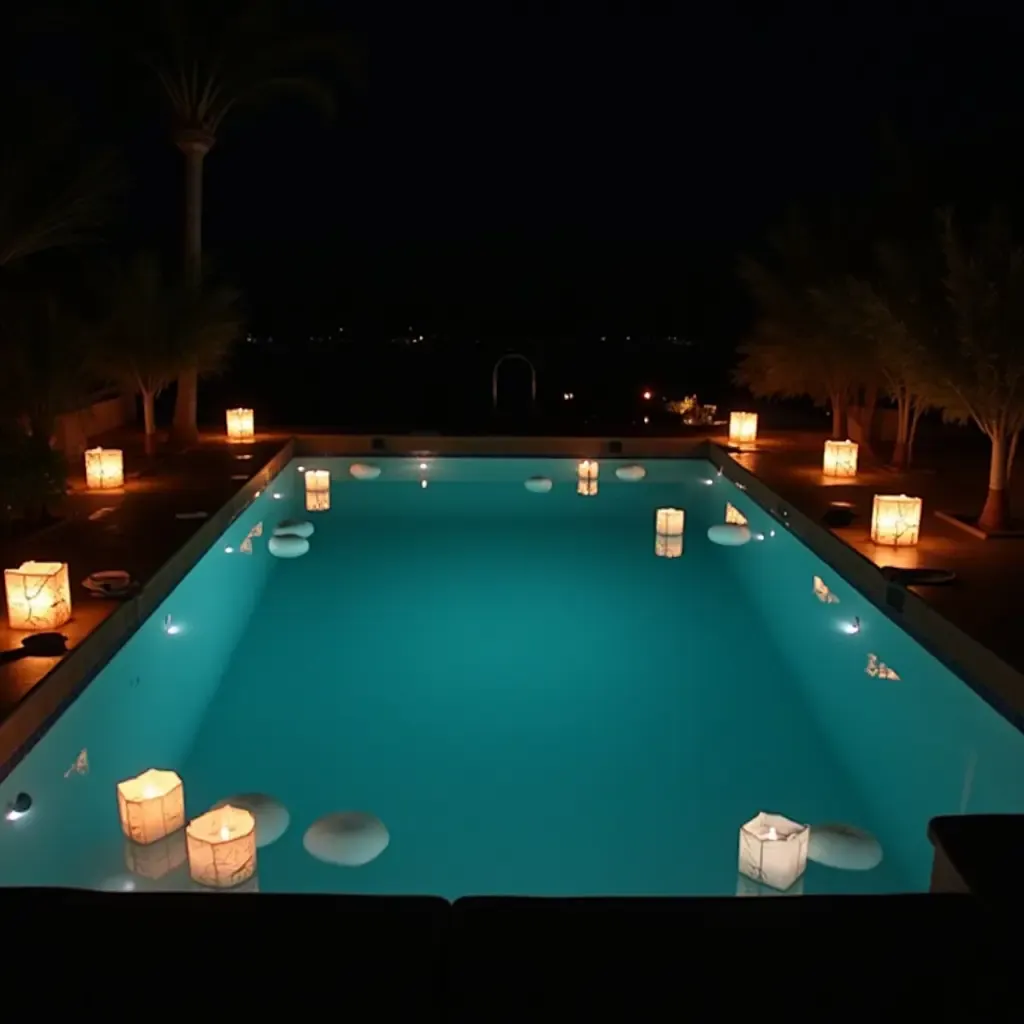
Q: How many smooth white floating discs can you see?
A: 9